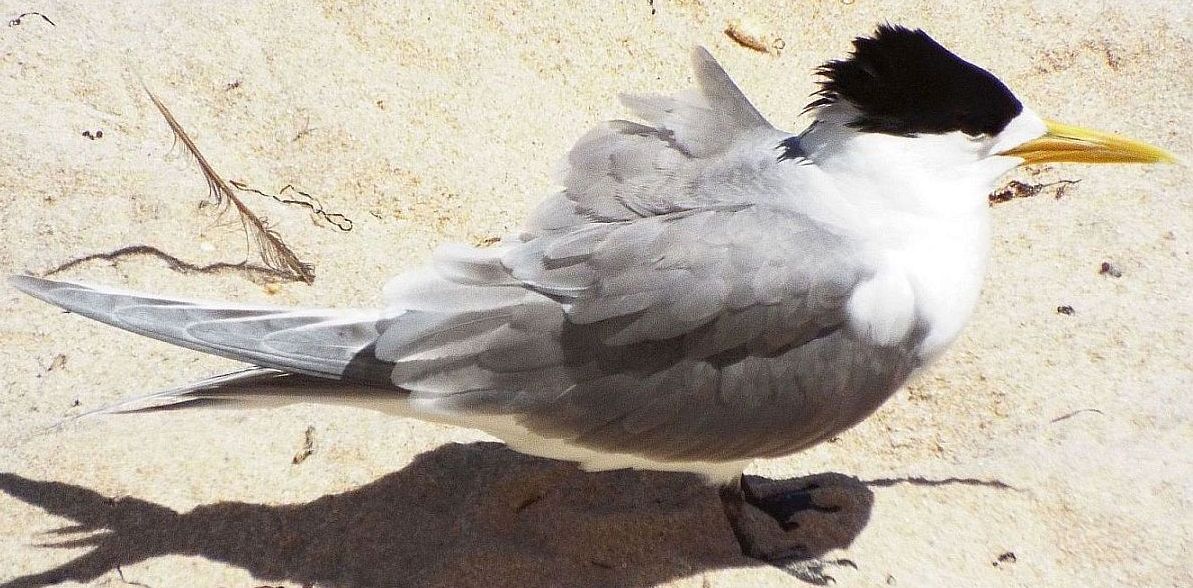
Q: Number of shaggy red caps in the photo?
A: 0